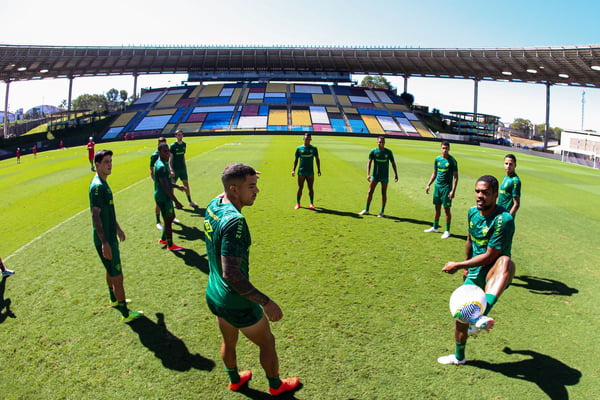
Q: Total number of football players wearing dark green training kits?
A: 10